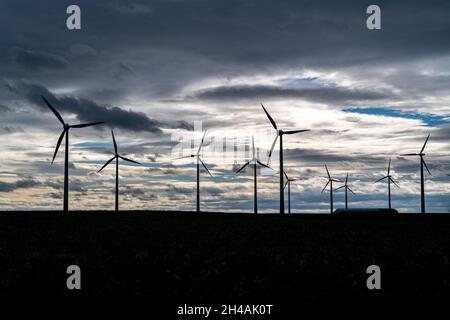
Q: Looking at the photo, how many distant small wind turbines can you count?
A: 4